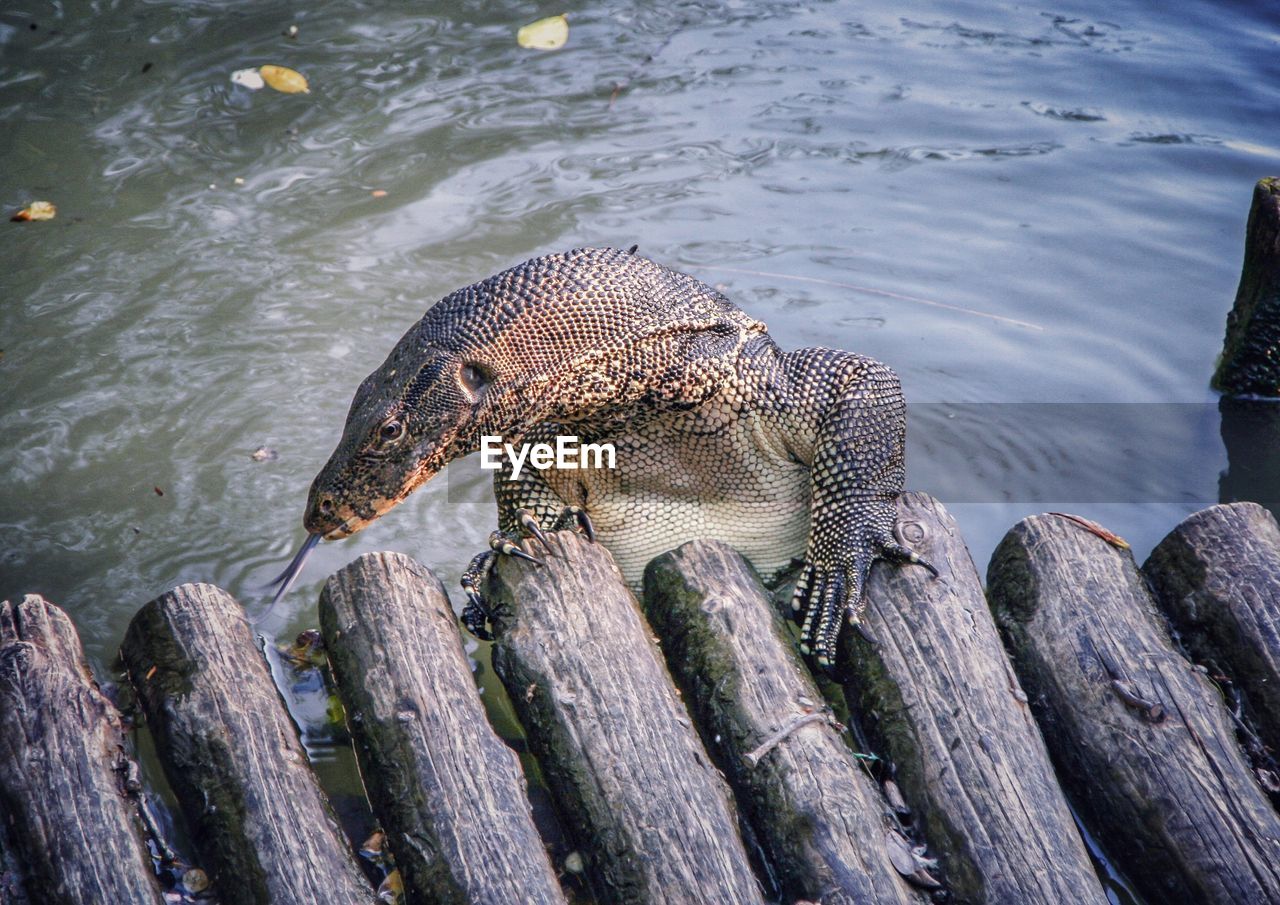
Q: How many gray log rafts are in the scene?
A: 8